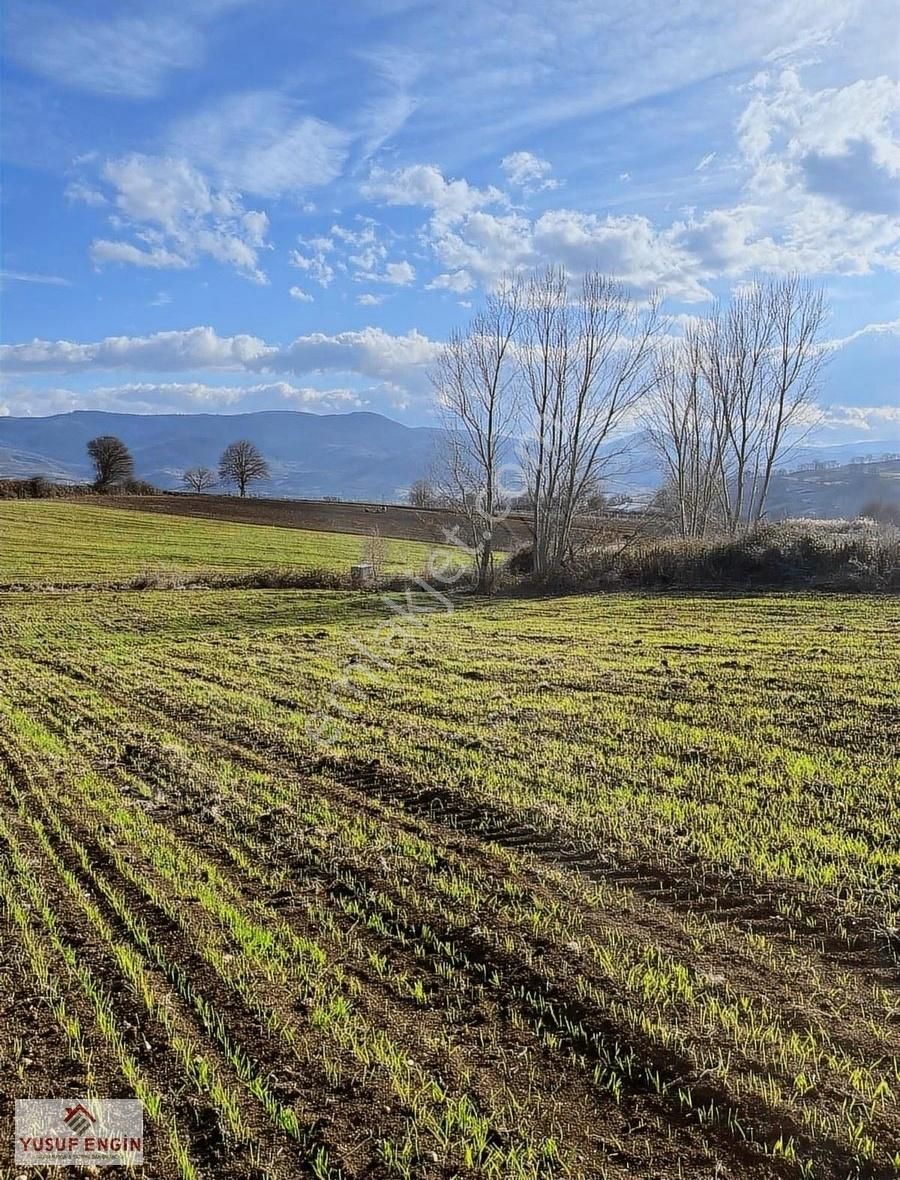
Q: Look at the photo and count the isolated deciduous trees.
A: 3